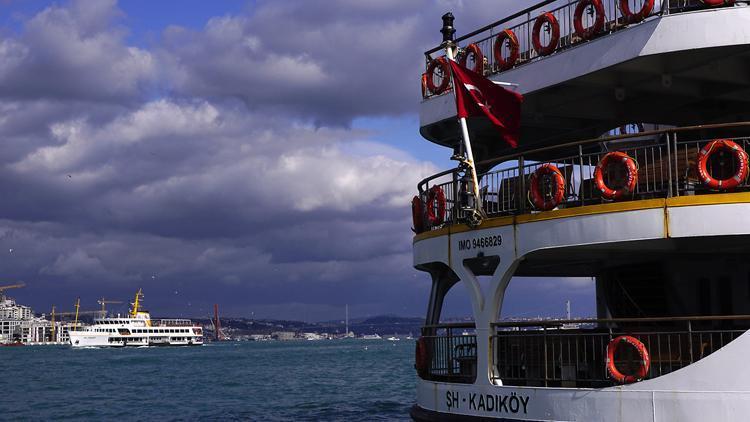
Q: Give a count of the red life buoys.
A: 15